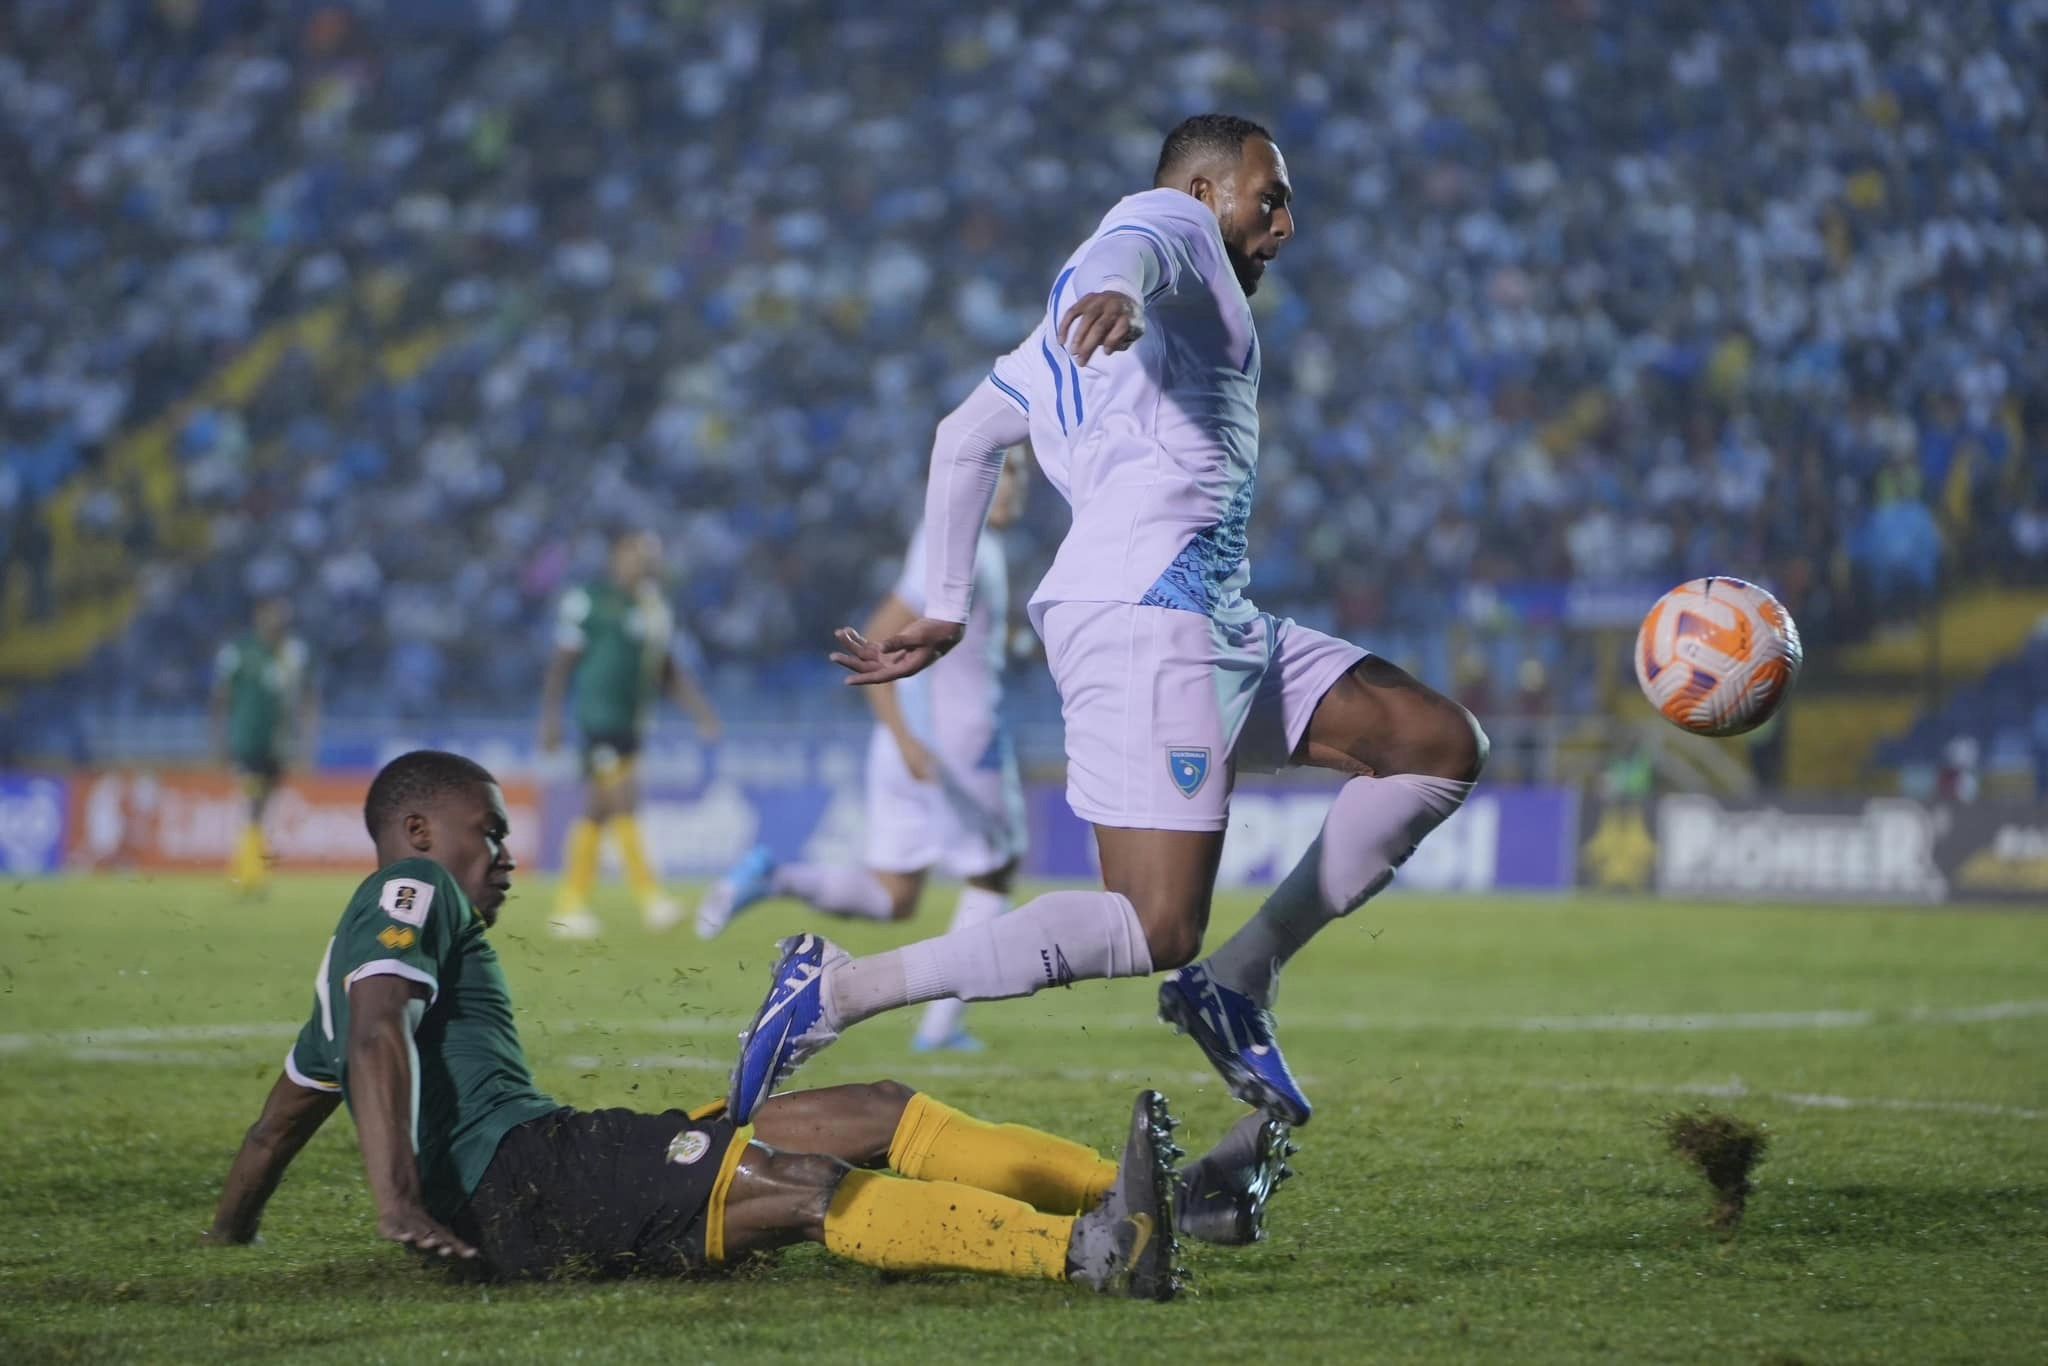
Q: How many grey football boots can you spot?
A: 2